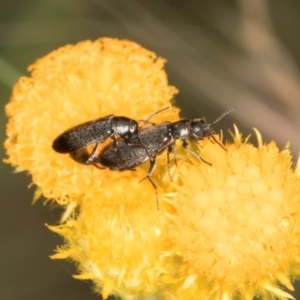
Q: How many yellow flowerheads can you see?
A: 3